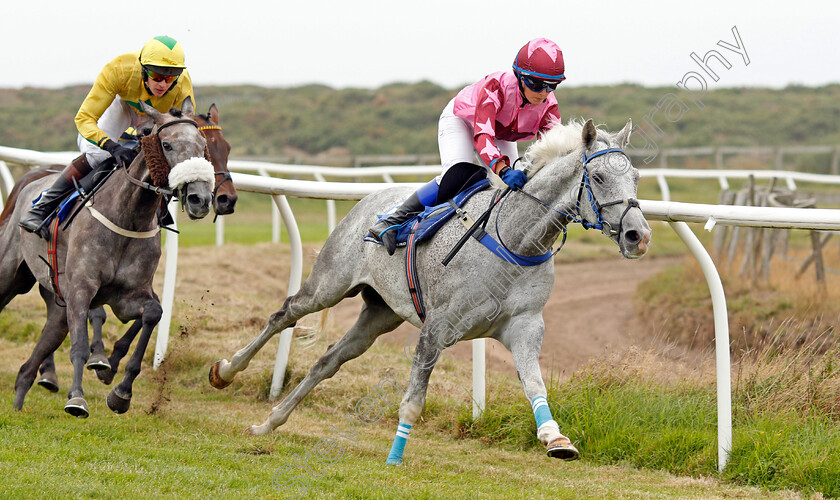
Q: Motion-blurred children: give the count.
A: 0